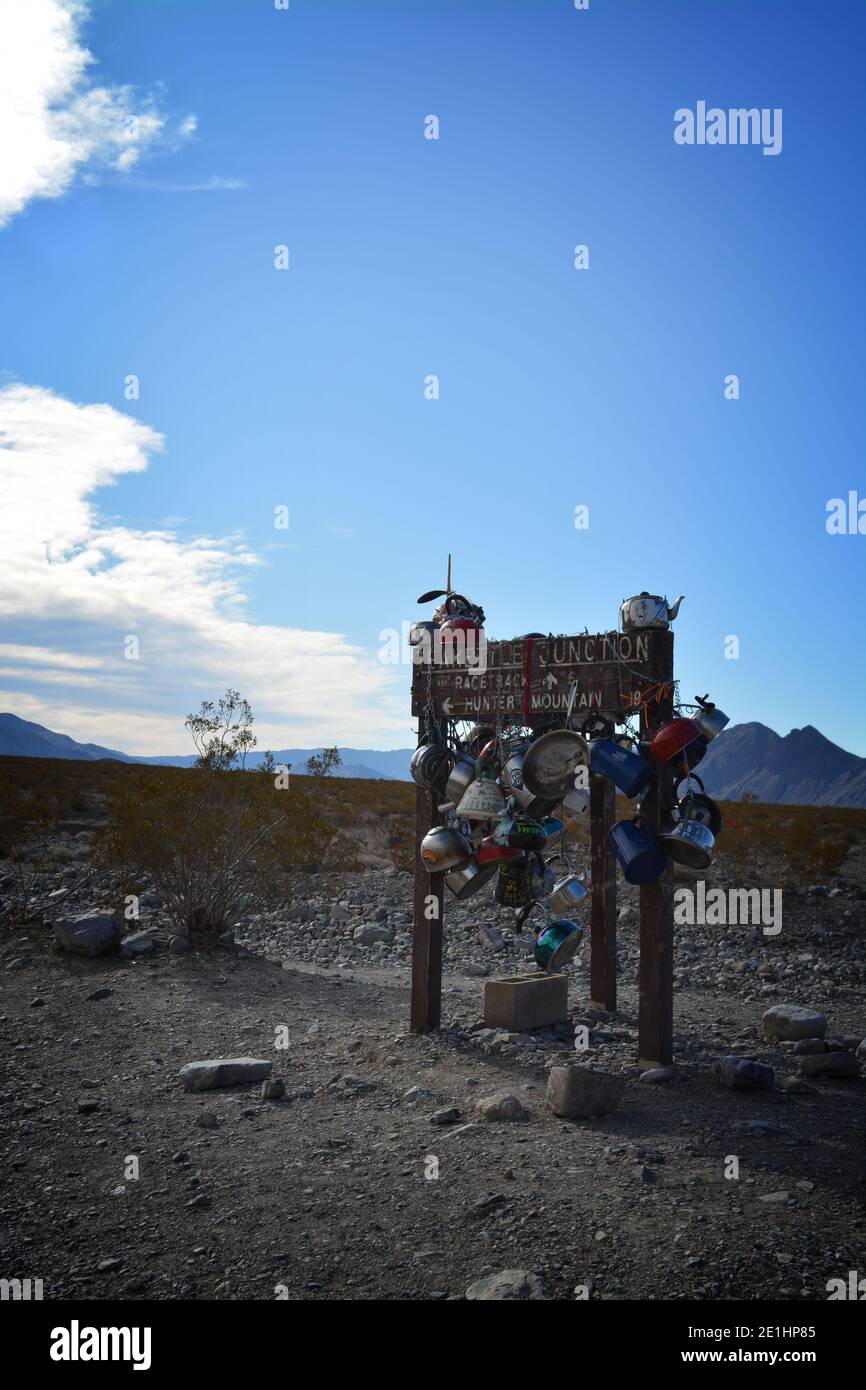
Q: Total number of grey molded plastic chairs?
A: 0